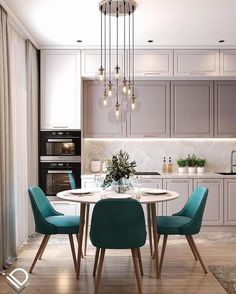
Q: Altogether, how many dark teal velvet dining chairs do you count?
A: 3